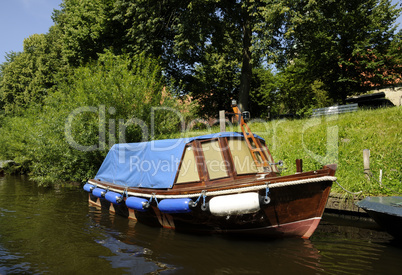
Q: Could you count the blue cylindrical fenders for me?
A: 5